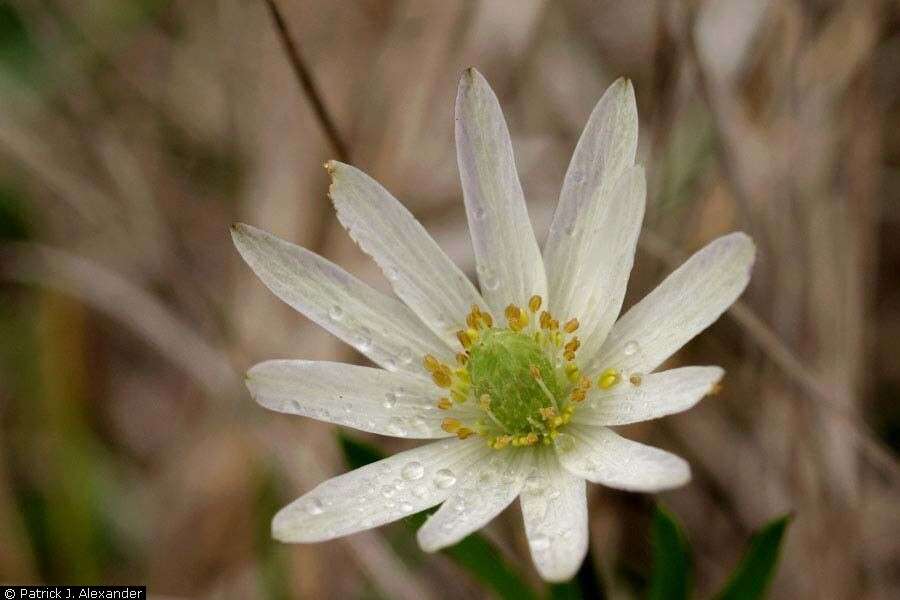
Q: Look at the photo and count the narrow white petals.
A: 12